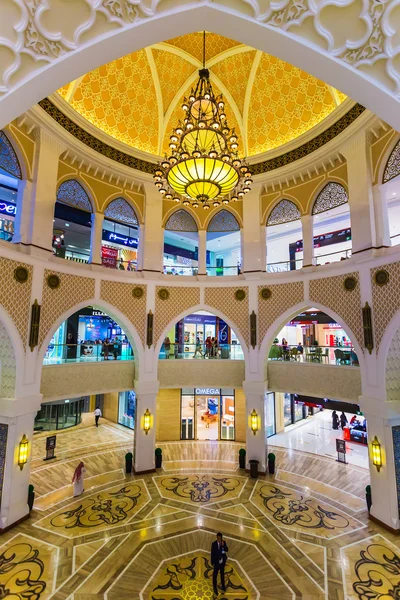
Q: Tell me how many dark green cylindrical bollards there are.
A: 6